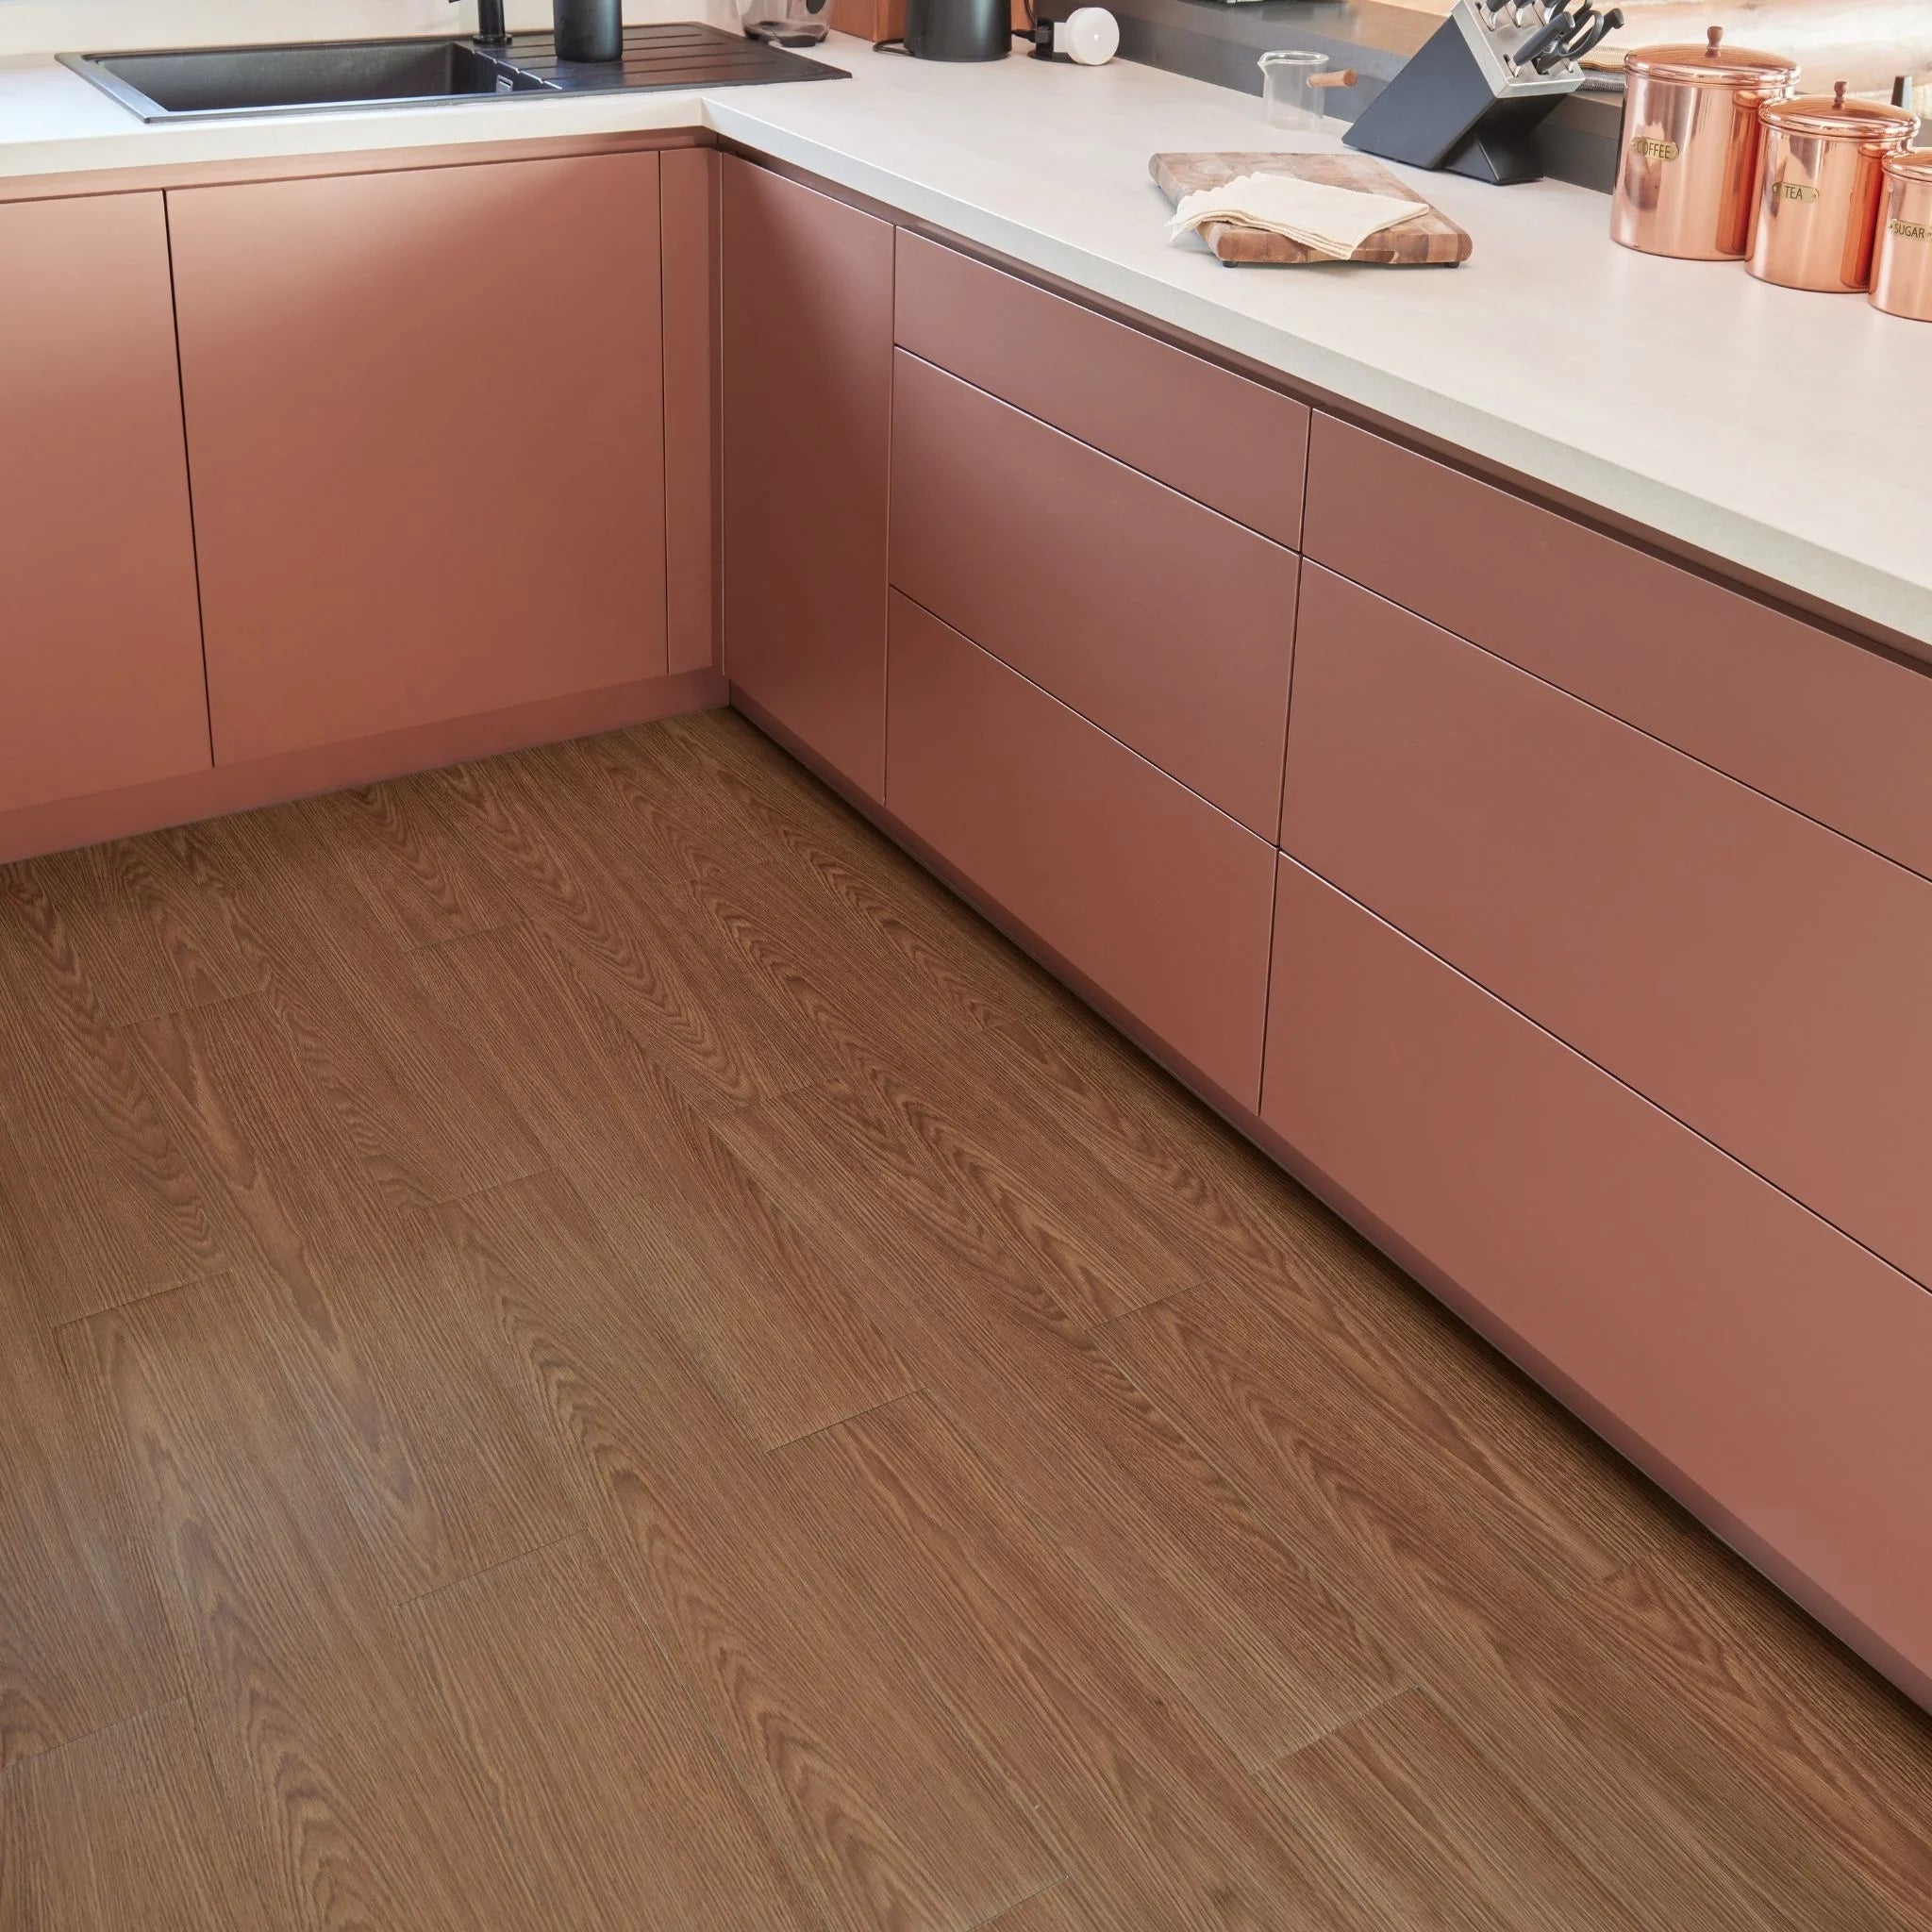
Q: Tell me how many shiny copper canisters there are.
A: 3